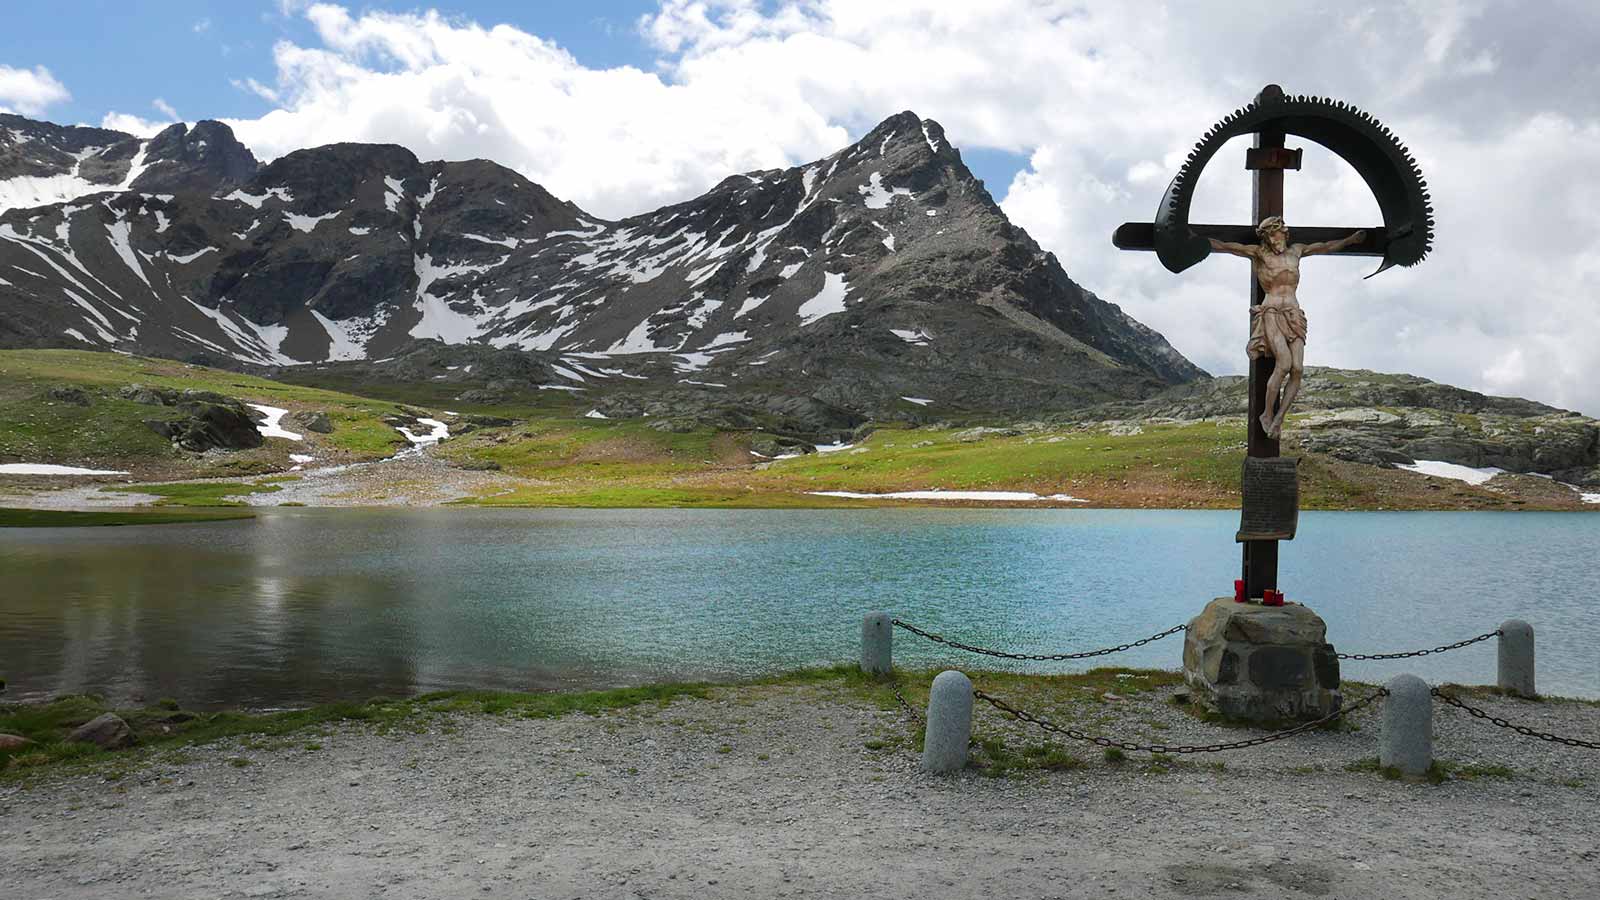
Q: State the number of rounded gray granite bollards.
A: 4